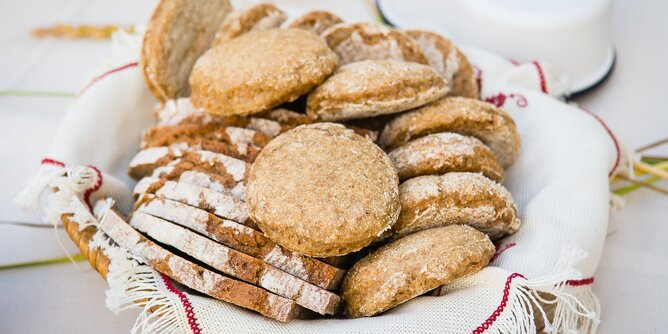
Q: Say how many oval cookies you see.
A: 12